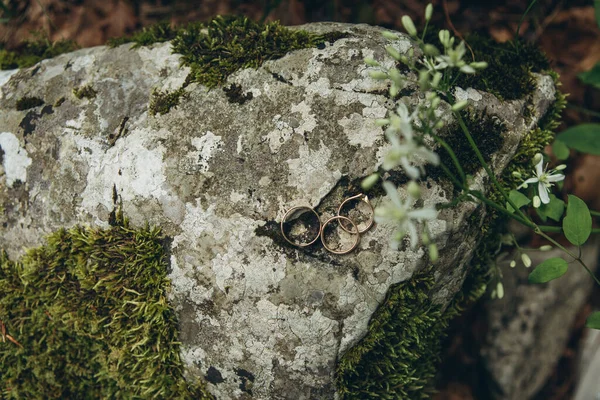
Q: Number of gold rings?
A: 3